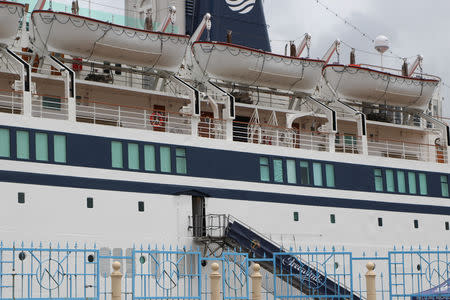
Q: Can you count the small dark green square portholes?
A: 8